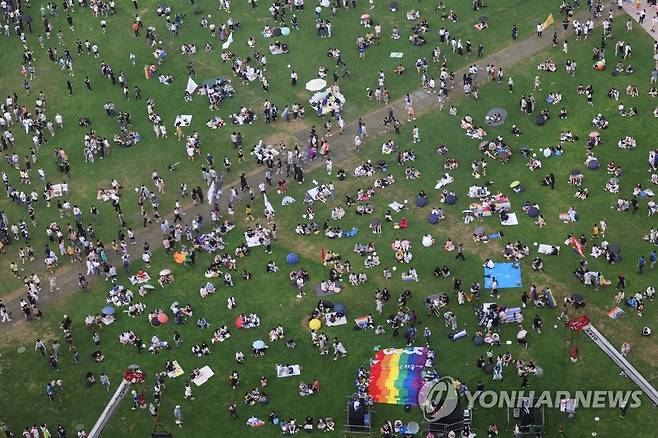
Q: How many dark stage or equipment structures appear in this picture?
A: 3